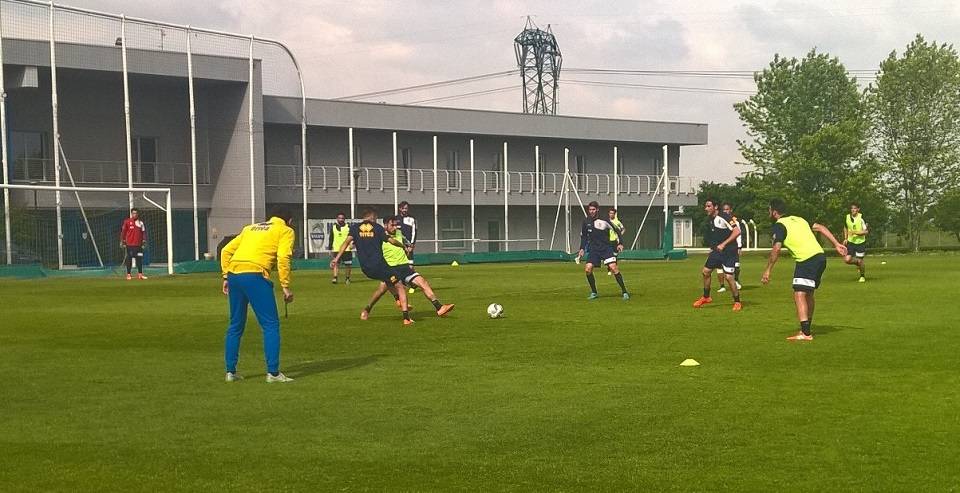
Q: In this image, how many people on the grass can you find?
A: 12